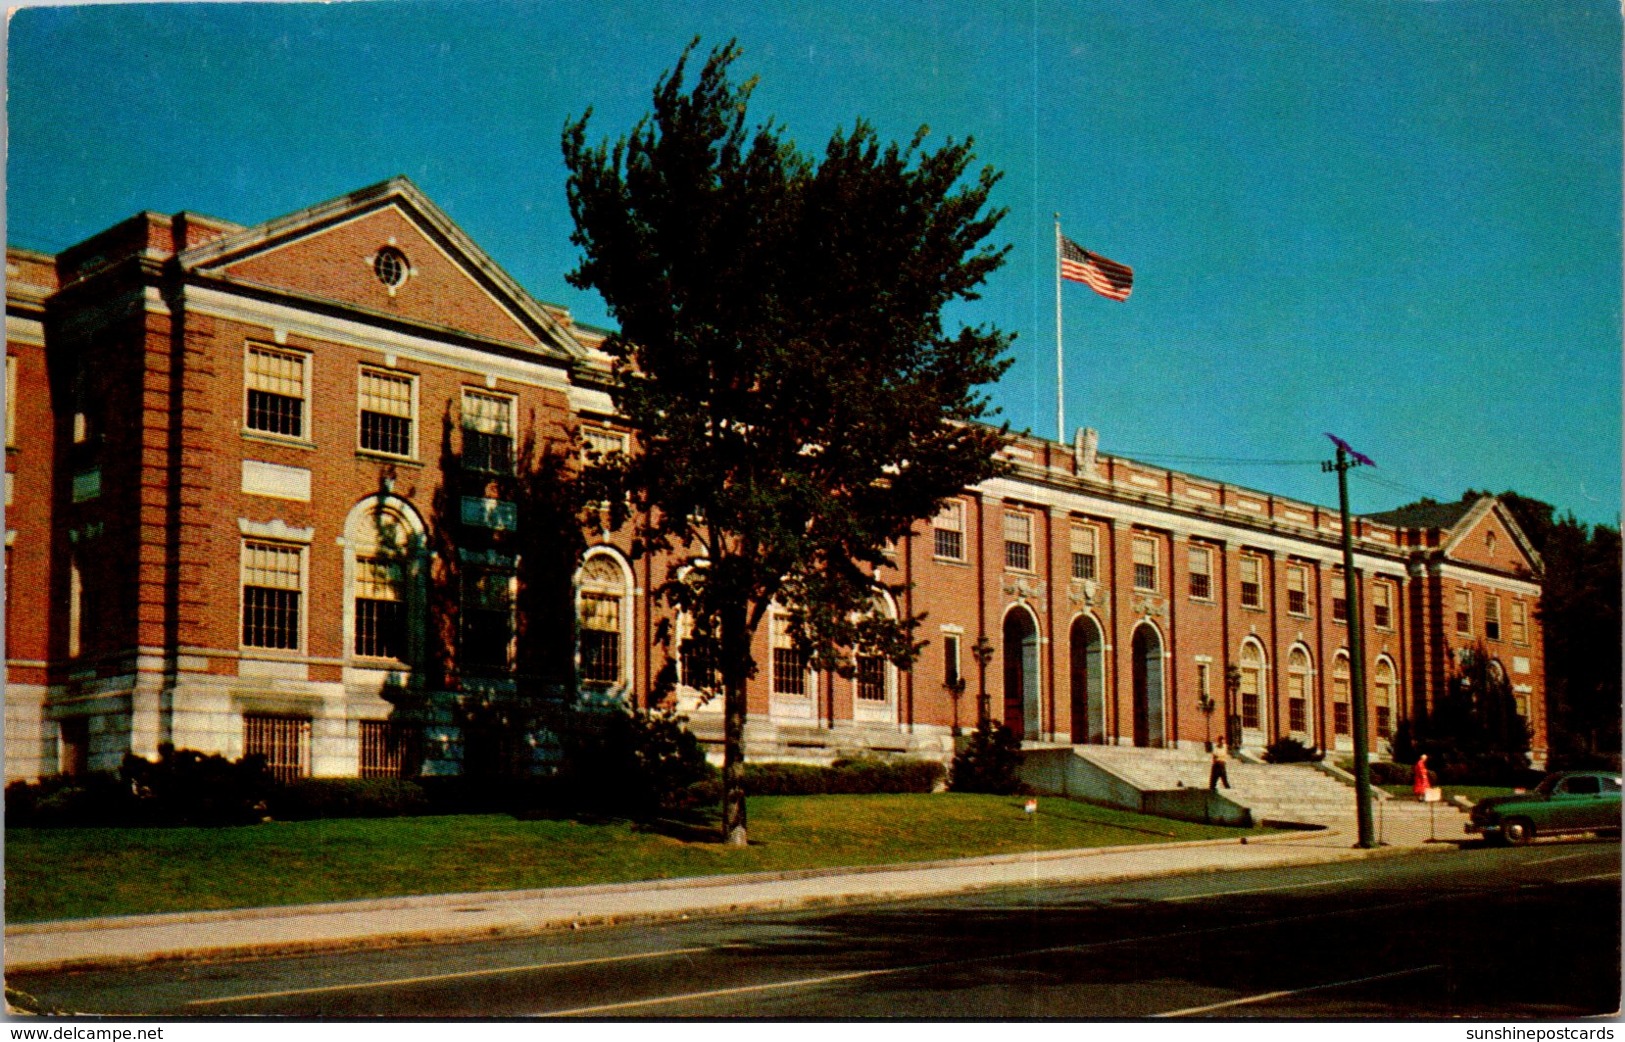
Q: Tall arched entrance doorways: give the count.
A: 3